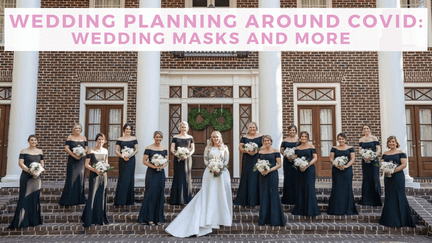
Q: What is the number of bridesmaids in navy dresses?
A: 13